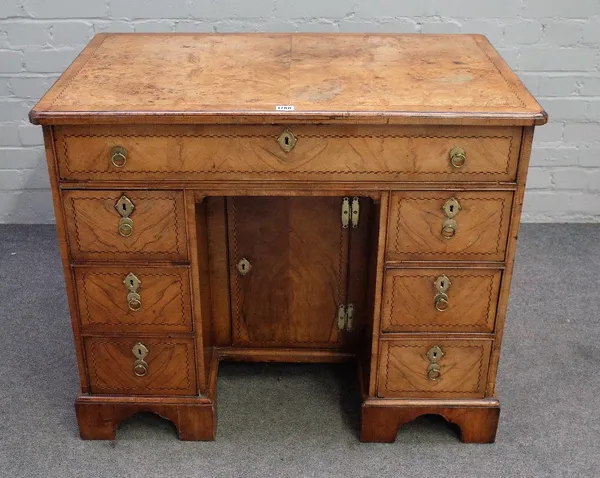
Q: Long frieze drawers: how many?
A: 1